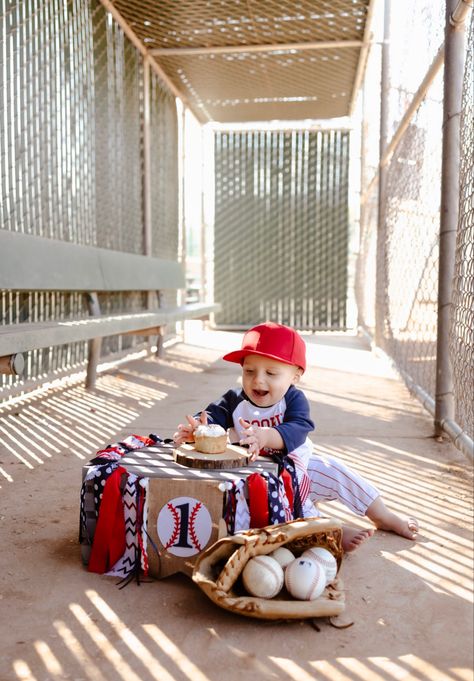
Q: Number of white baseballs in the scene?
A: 4